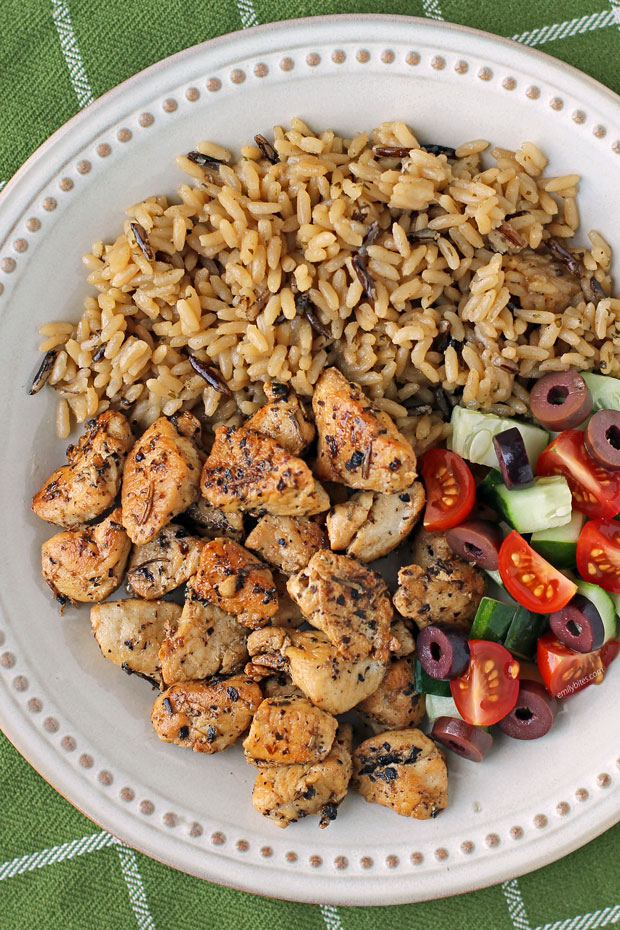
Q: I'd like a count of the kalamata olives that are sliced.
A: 8